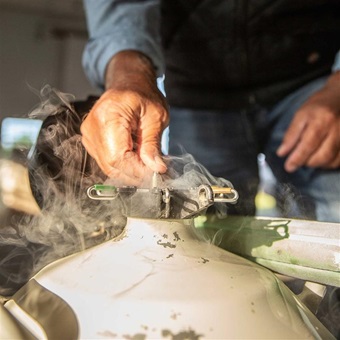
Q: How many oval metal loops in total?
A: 2